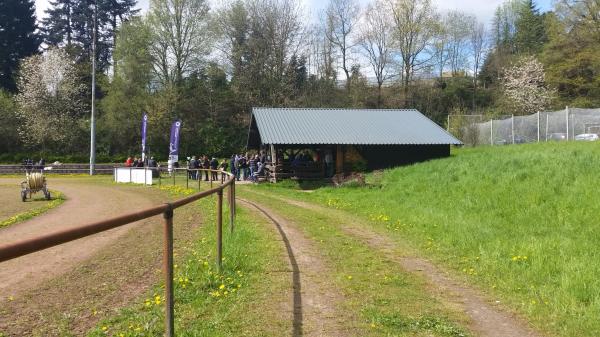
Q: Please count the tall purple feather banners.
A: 2